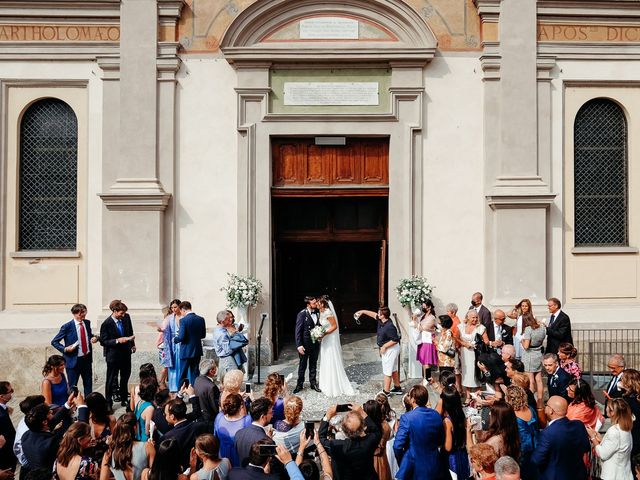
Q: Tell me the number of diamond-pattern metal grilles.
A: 2